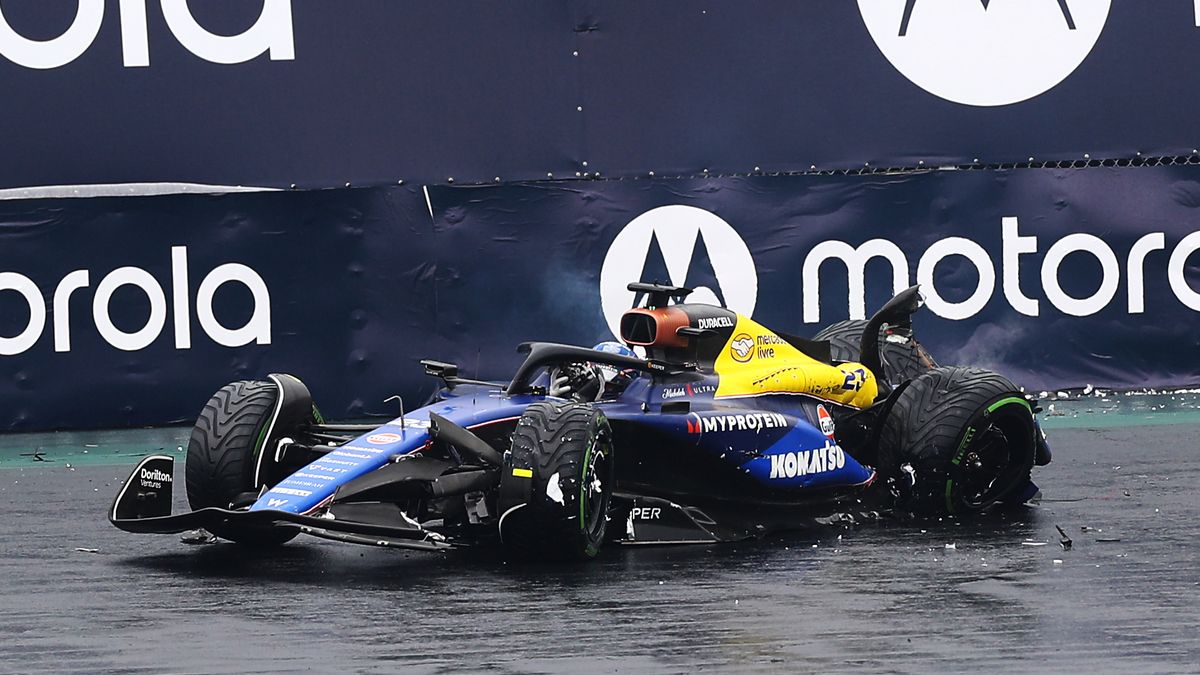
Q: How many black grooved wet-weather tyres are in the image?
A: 4